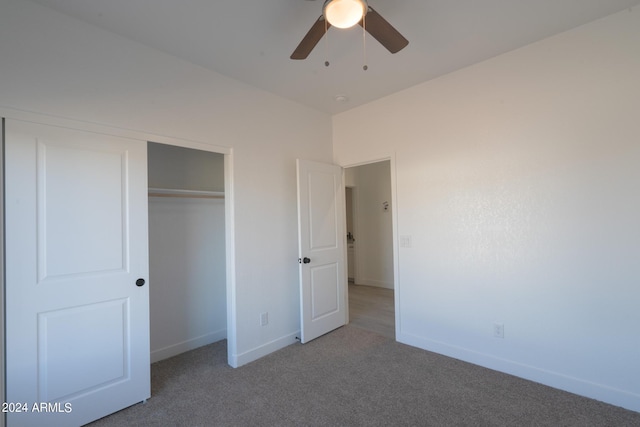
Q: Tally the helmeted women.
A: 0